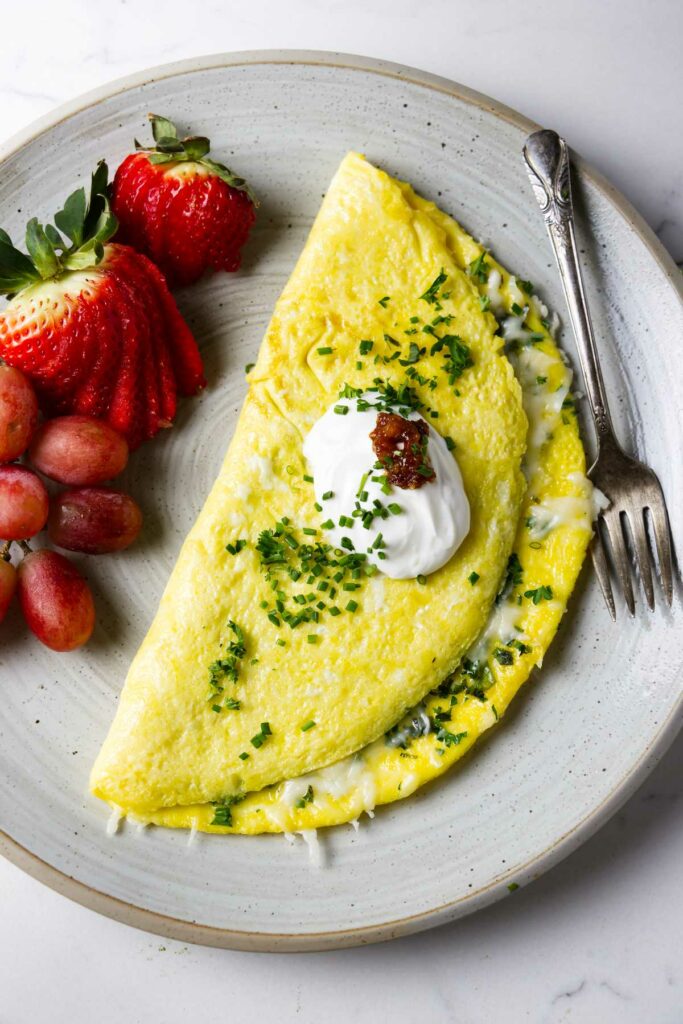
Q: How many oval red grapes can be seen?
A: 6